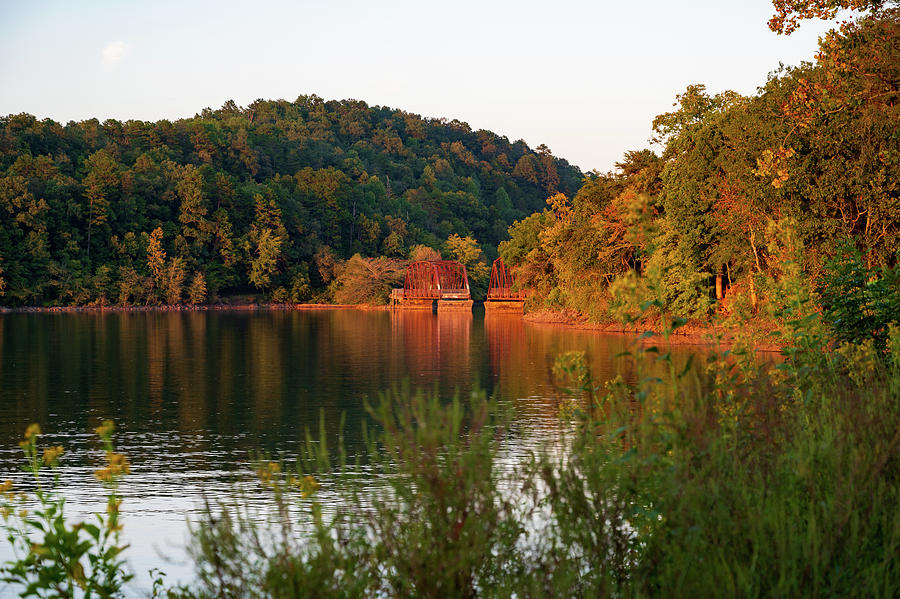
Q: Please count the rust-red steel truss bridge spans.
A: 2